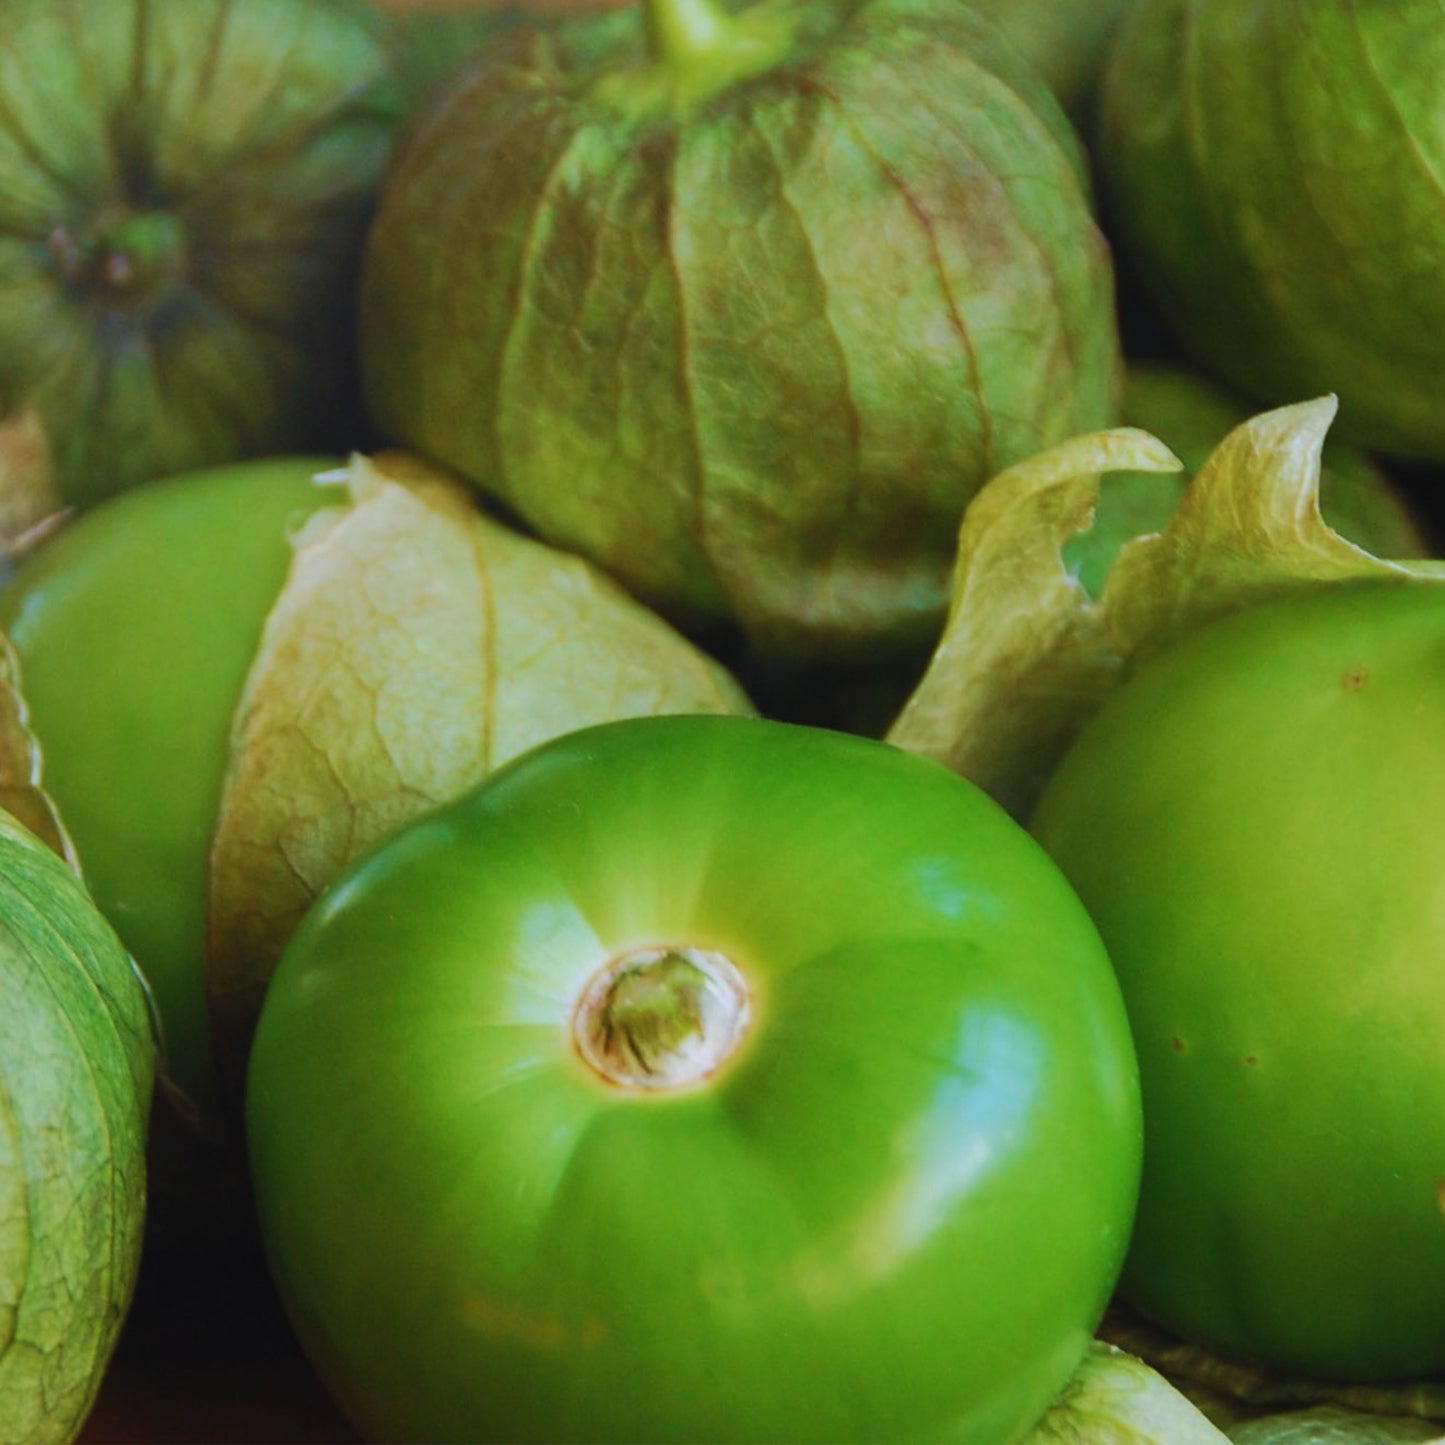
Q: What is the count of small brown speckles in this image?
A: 3